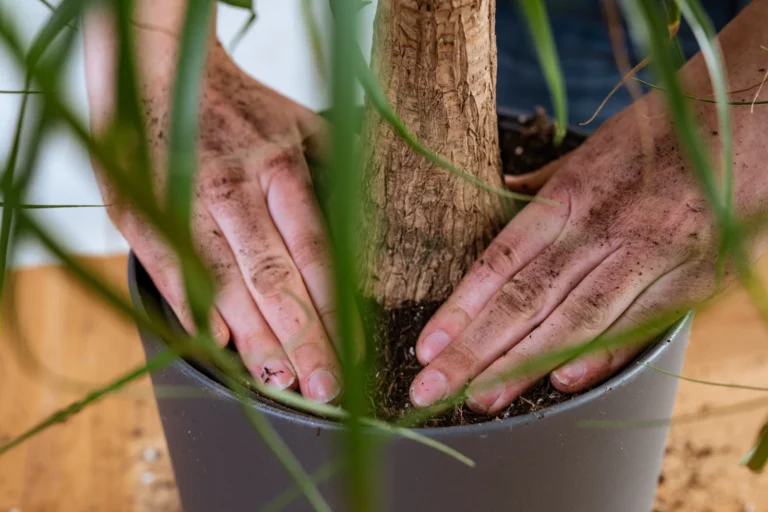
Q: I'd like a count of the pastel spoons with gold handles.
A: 0